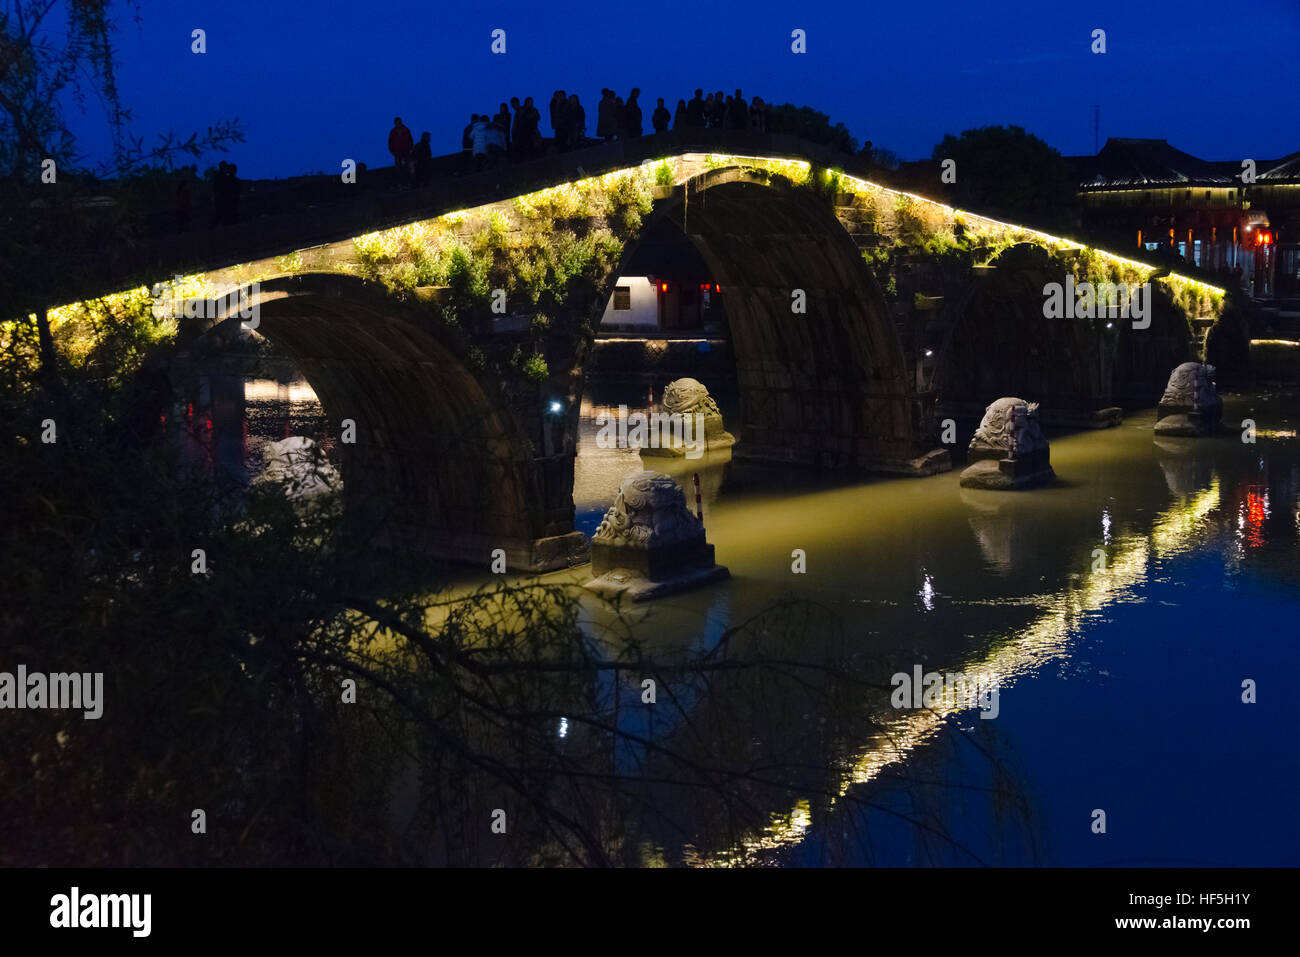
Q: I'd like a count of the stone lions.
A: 5